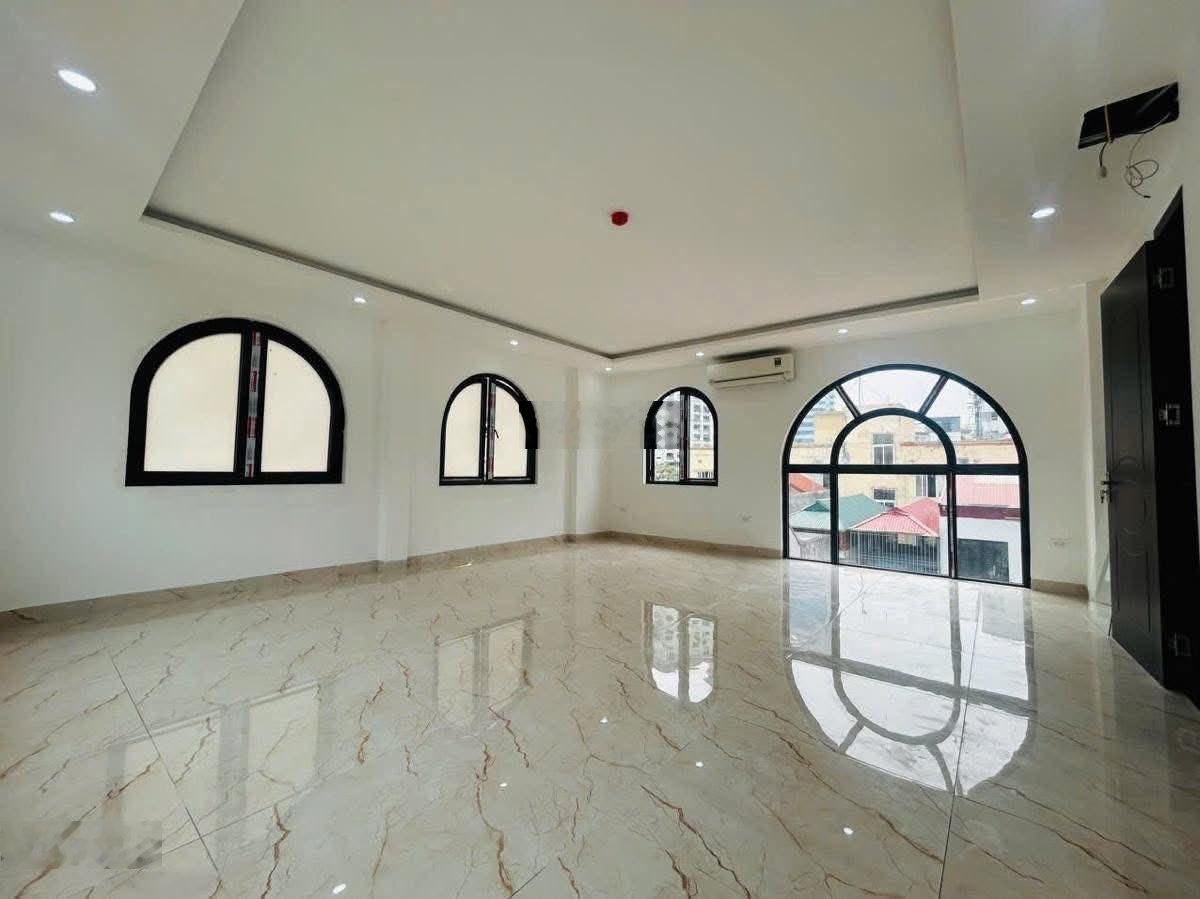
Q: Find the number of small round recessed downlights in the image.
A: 9